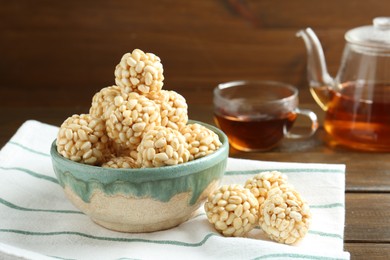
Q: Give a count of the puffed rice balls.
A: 11